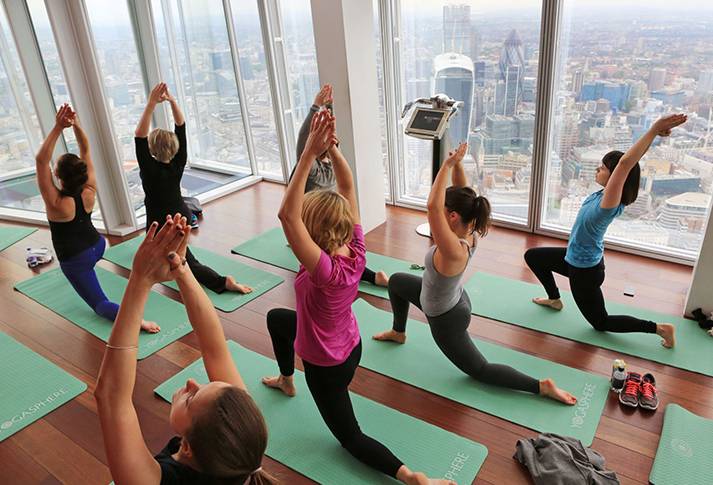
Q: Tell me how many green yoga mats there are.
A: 9